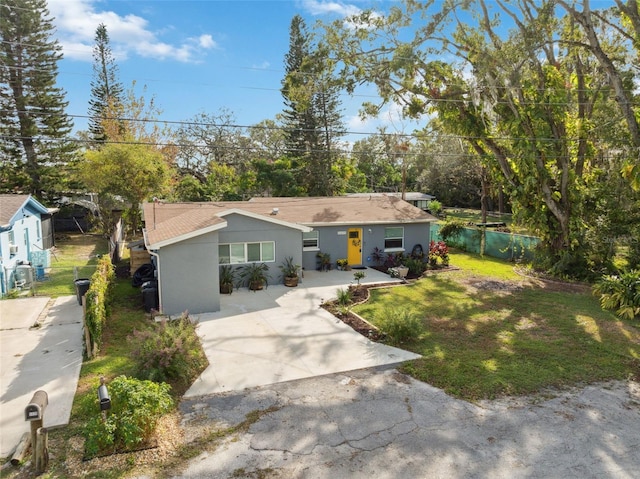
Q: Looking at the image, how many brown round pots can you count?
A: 3